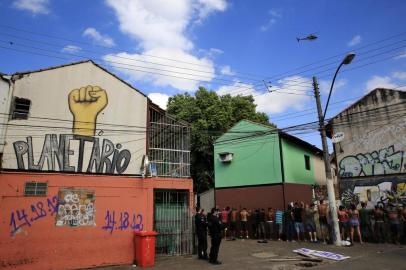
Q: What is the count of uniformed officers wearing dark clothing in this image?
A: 2